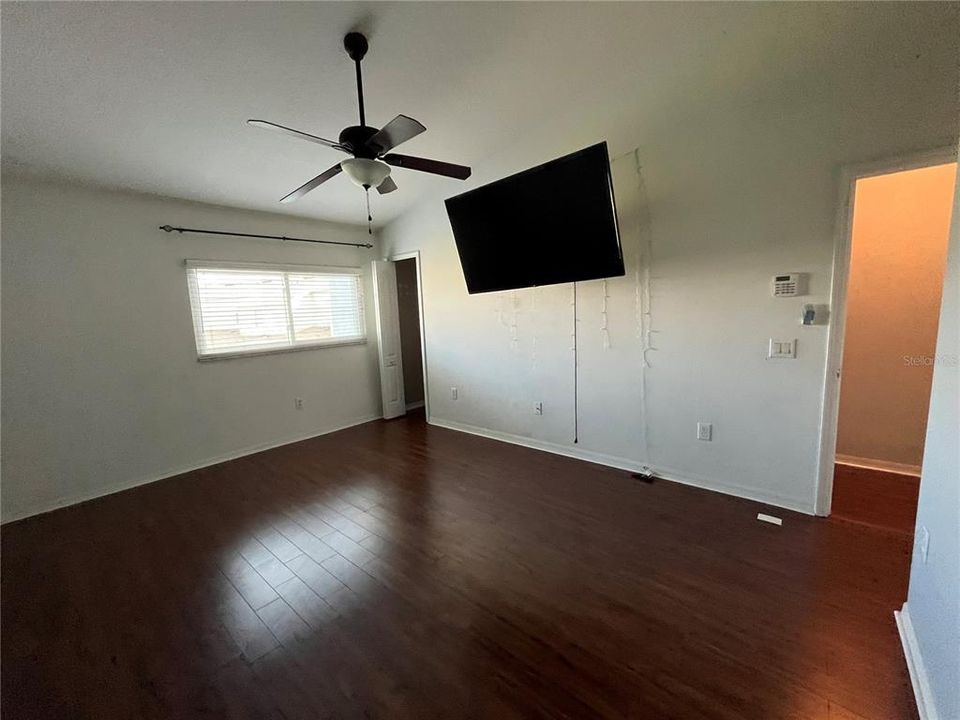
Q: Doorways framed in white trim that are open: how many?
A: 2